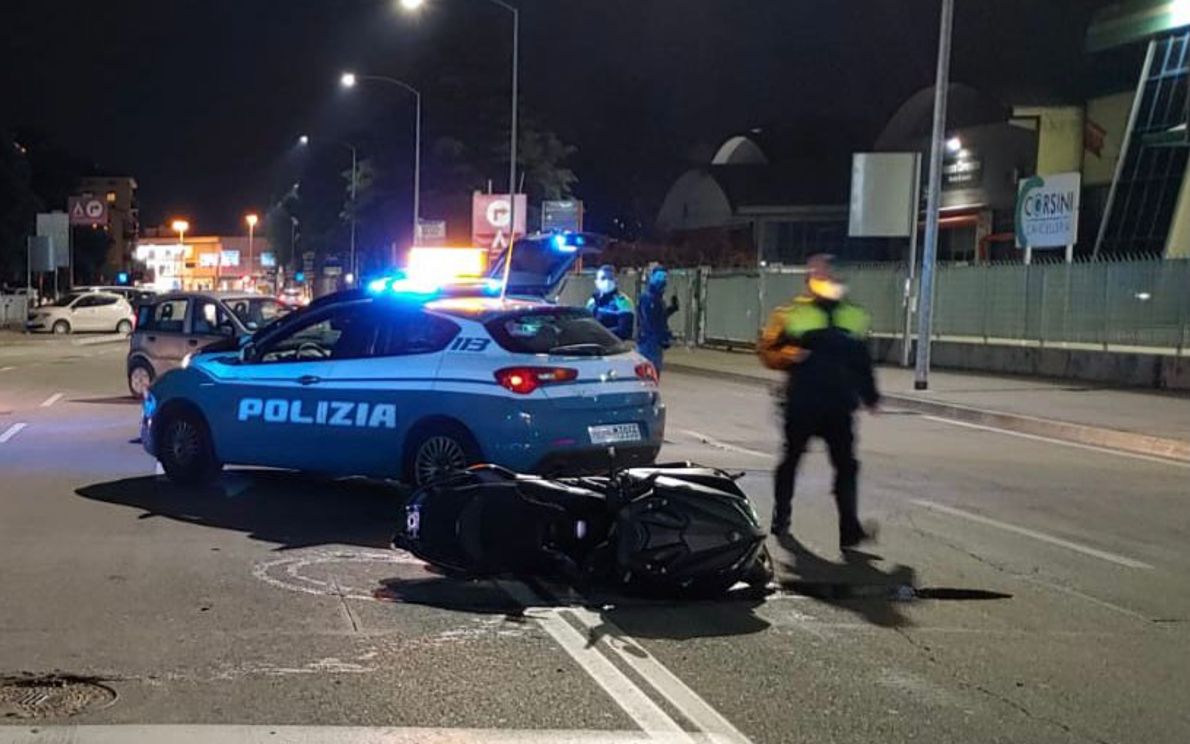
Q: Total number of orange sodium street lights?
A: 2